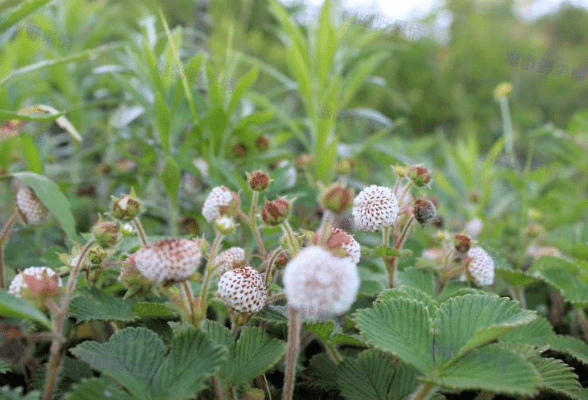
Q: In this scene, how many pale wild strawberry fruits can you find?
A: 10